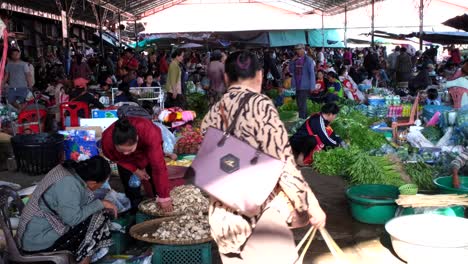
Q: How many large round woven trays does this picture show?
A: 2